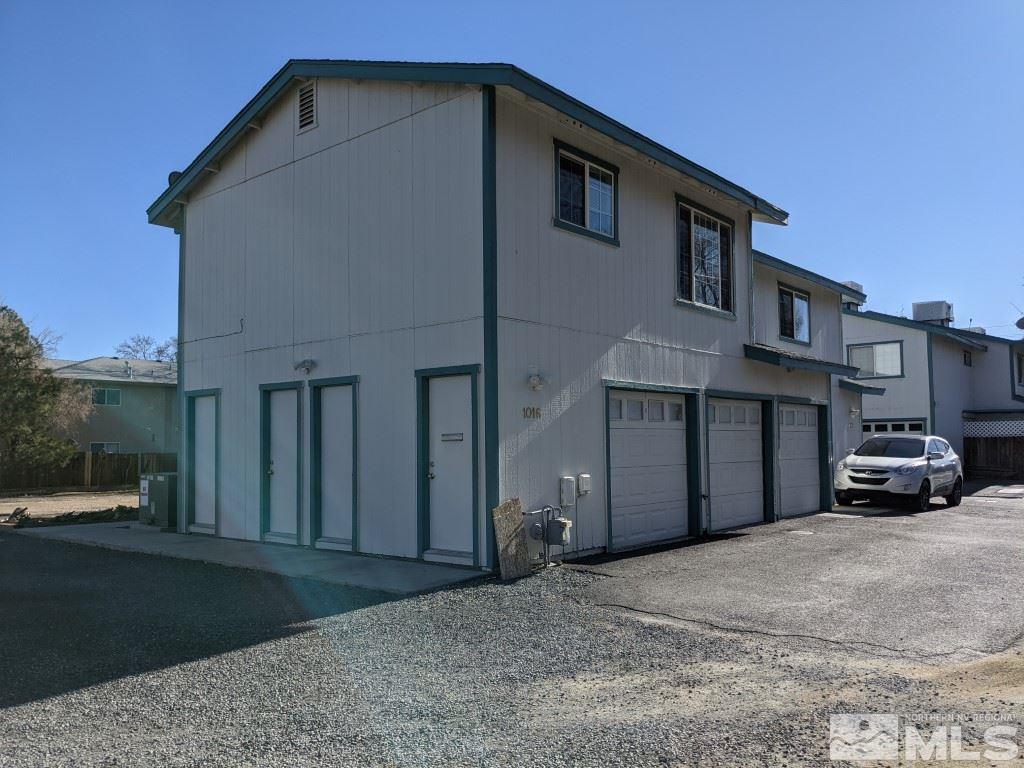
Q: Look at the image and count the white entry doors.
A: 4